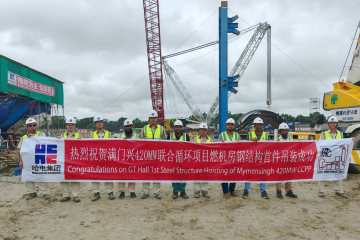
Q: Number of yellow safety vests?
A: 11